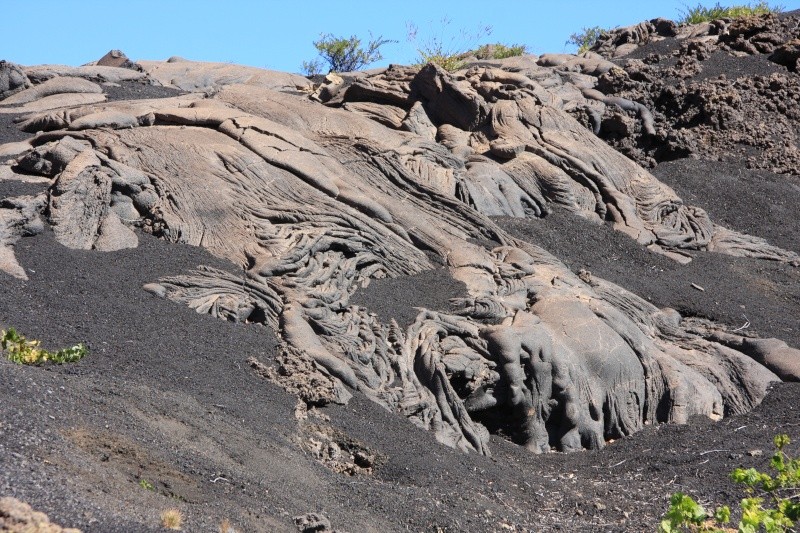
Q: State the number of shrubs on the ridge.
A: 5